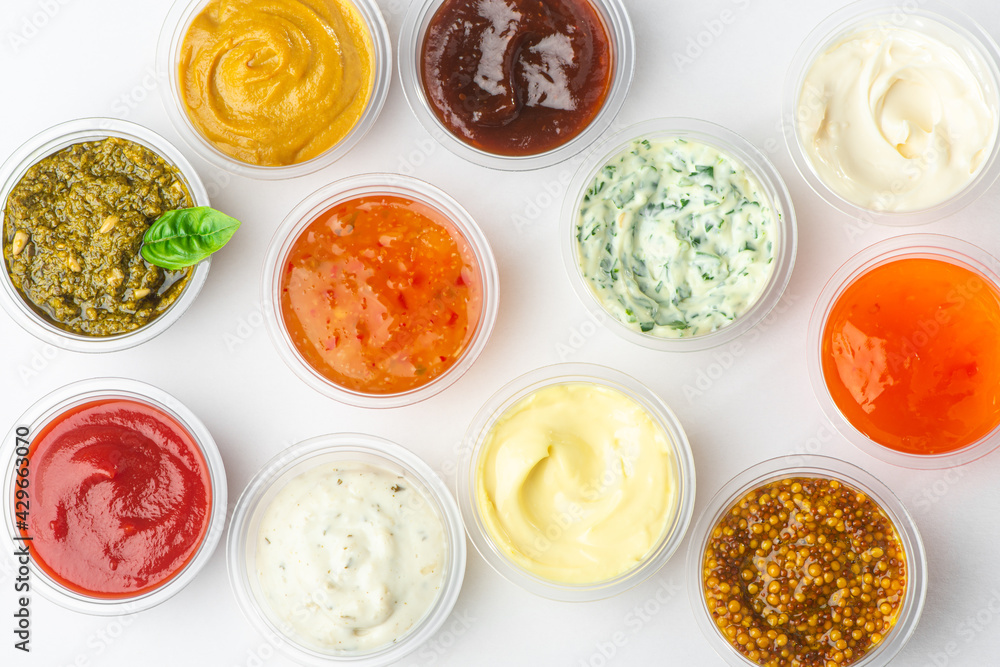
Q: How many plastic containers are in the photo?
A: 11